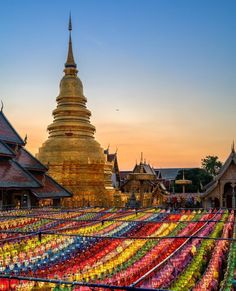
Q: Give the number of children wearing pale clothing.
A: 0